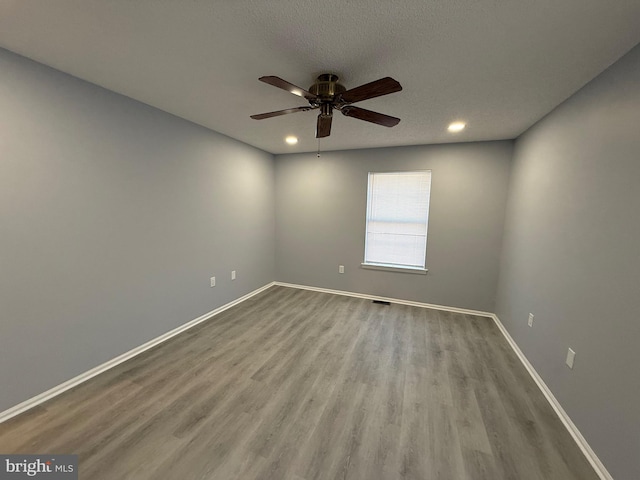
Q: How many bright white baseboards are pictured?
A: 3